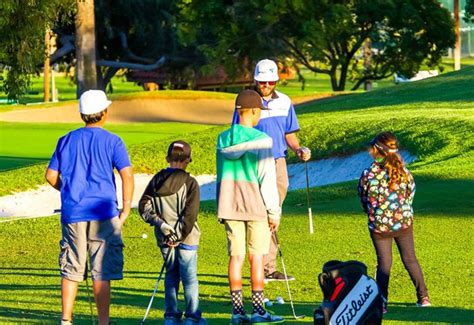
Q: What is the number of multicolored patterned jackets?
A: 1